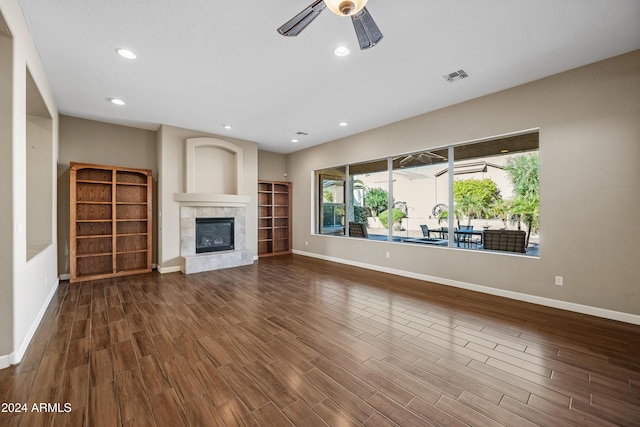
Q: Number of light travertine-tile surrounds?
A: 1